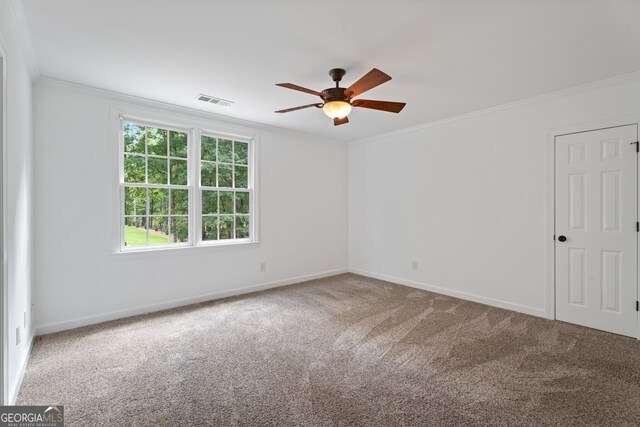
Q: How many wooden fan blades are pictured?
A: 5